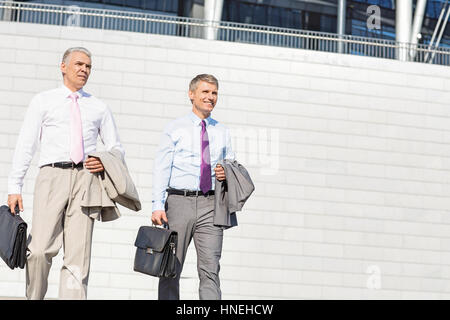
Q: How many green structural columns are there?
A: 0